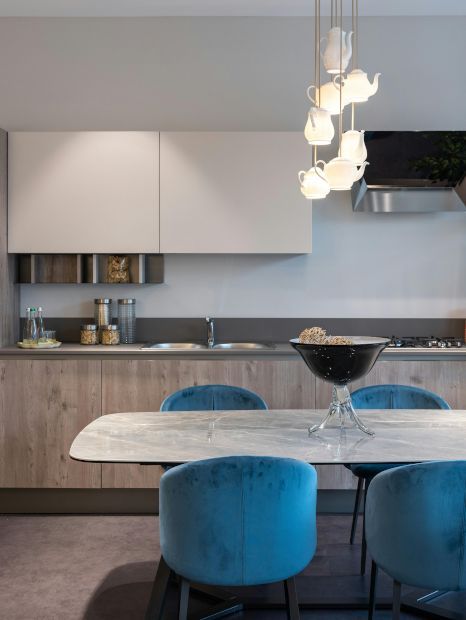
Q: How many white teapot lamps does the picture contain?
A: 7